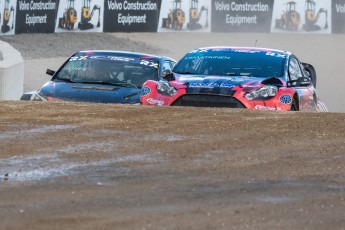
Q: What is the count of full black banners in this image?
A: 3